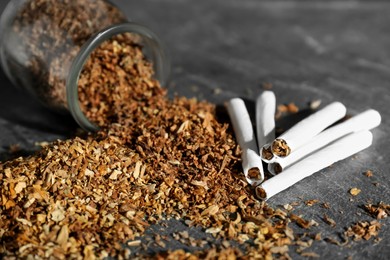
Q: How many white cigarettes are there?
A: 5